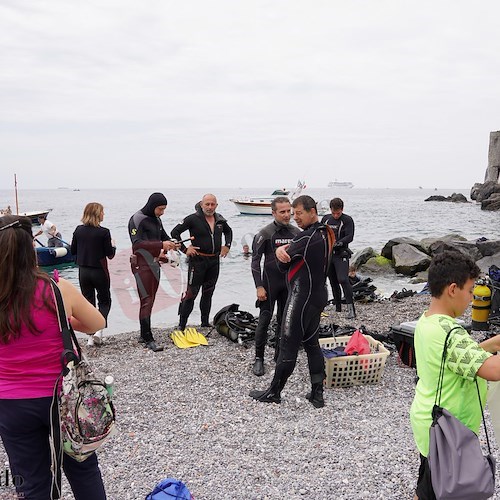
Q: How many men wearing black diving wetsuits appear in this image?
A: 5